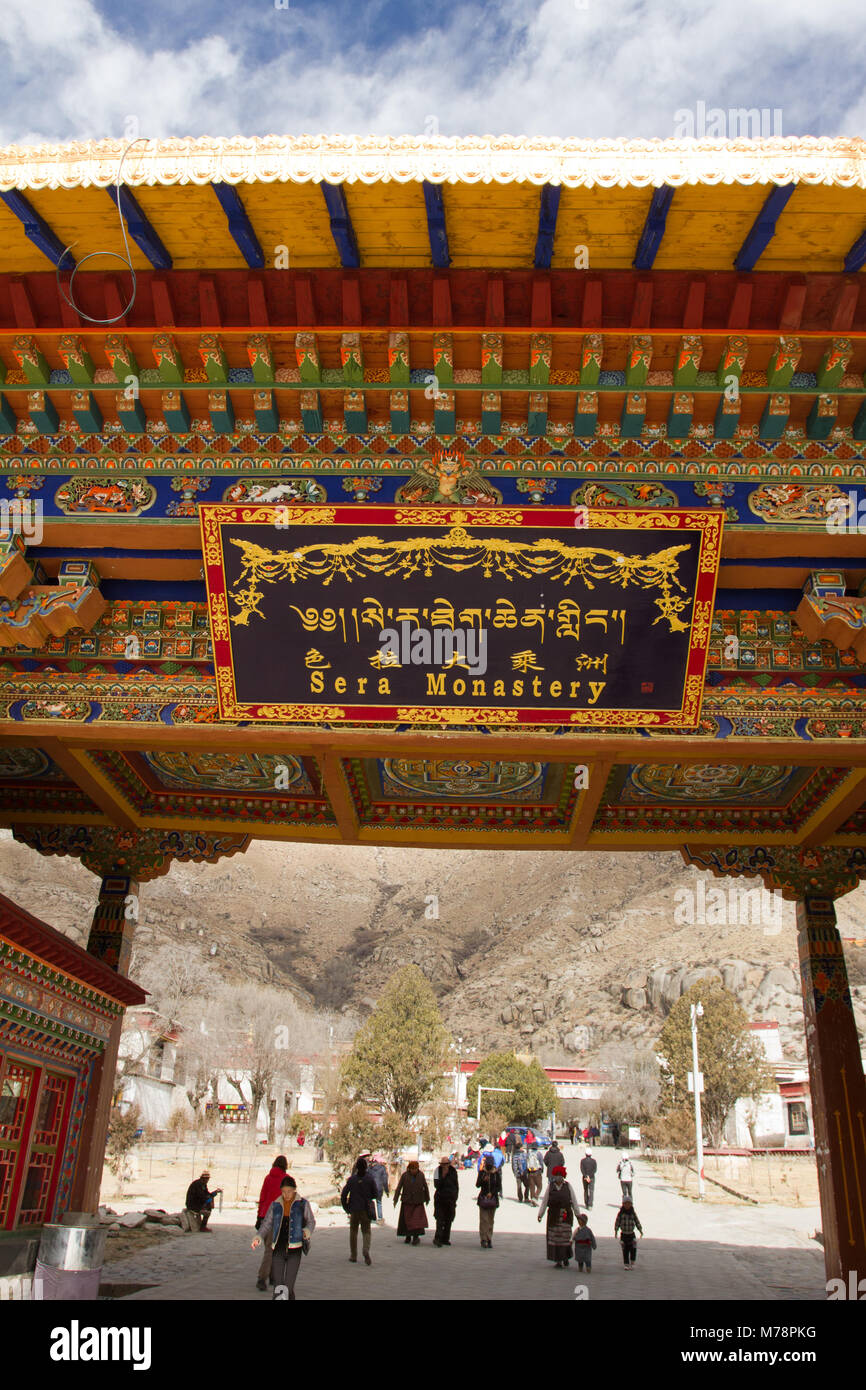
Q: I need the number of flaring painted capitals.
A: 2